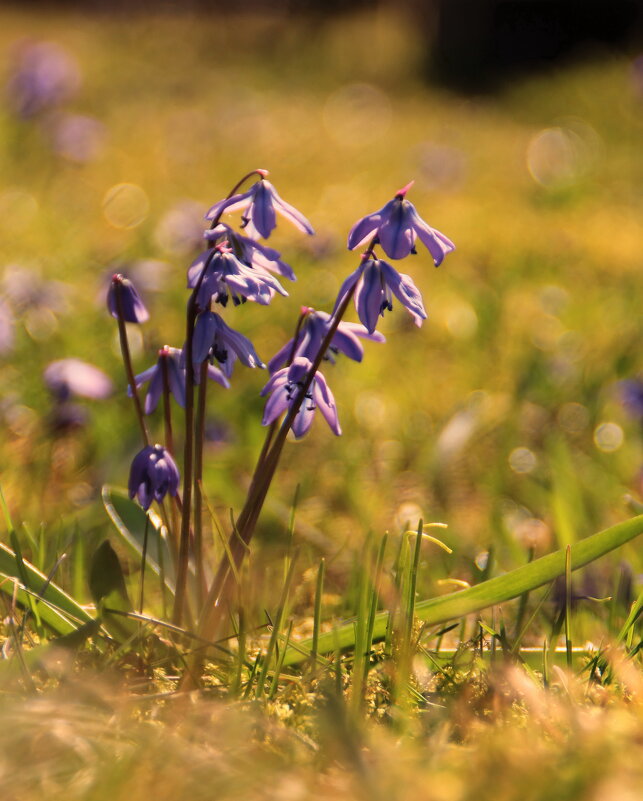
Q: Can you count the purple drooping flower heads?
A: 11